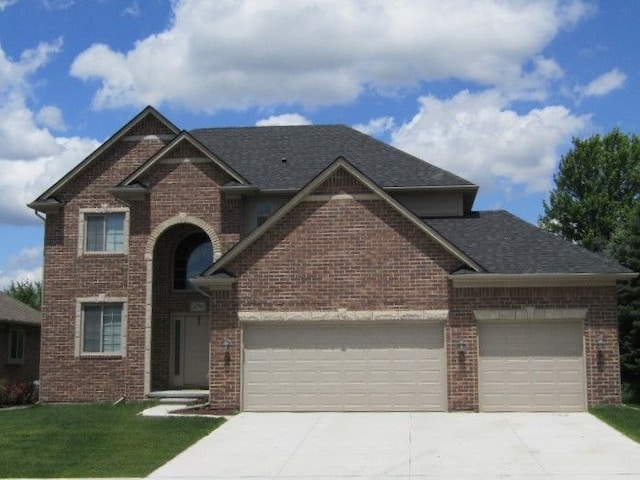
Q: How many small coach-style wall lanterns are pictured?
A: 3